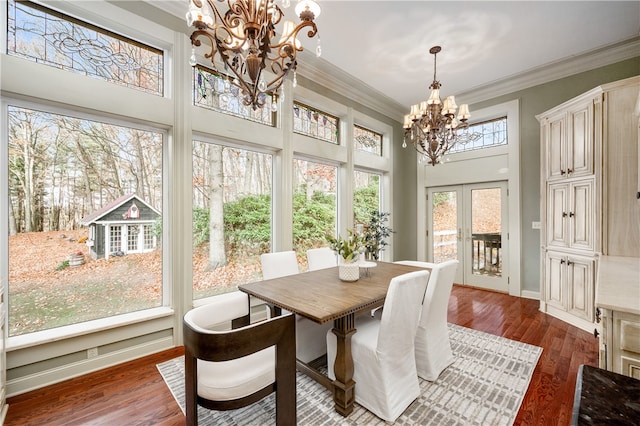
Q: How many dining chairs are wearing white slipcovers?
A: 4